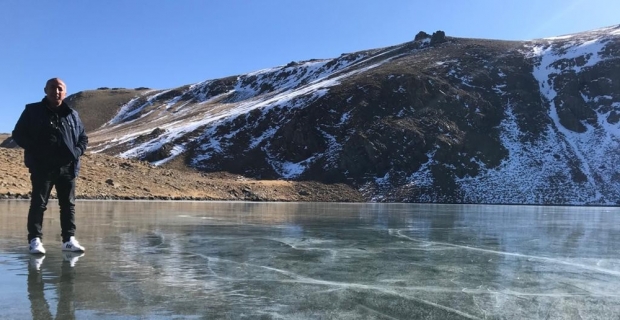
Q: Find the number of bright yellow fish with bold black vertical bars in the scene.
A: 0